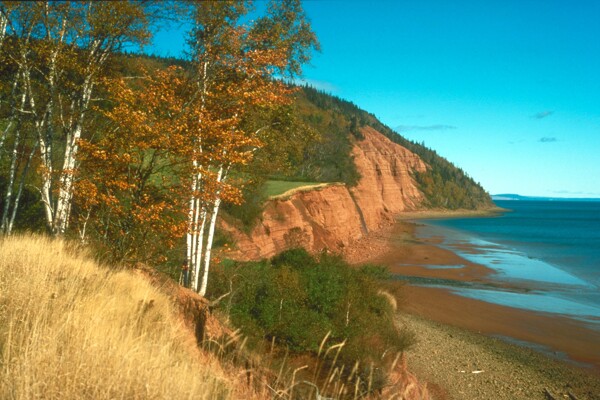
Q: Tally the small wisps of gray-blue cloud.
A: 3